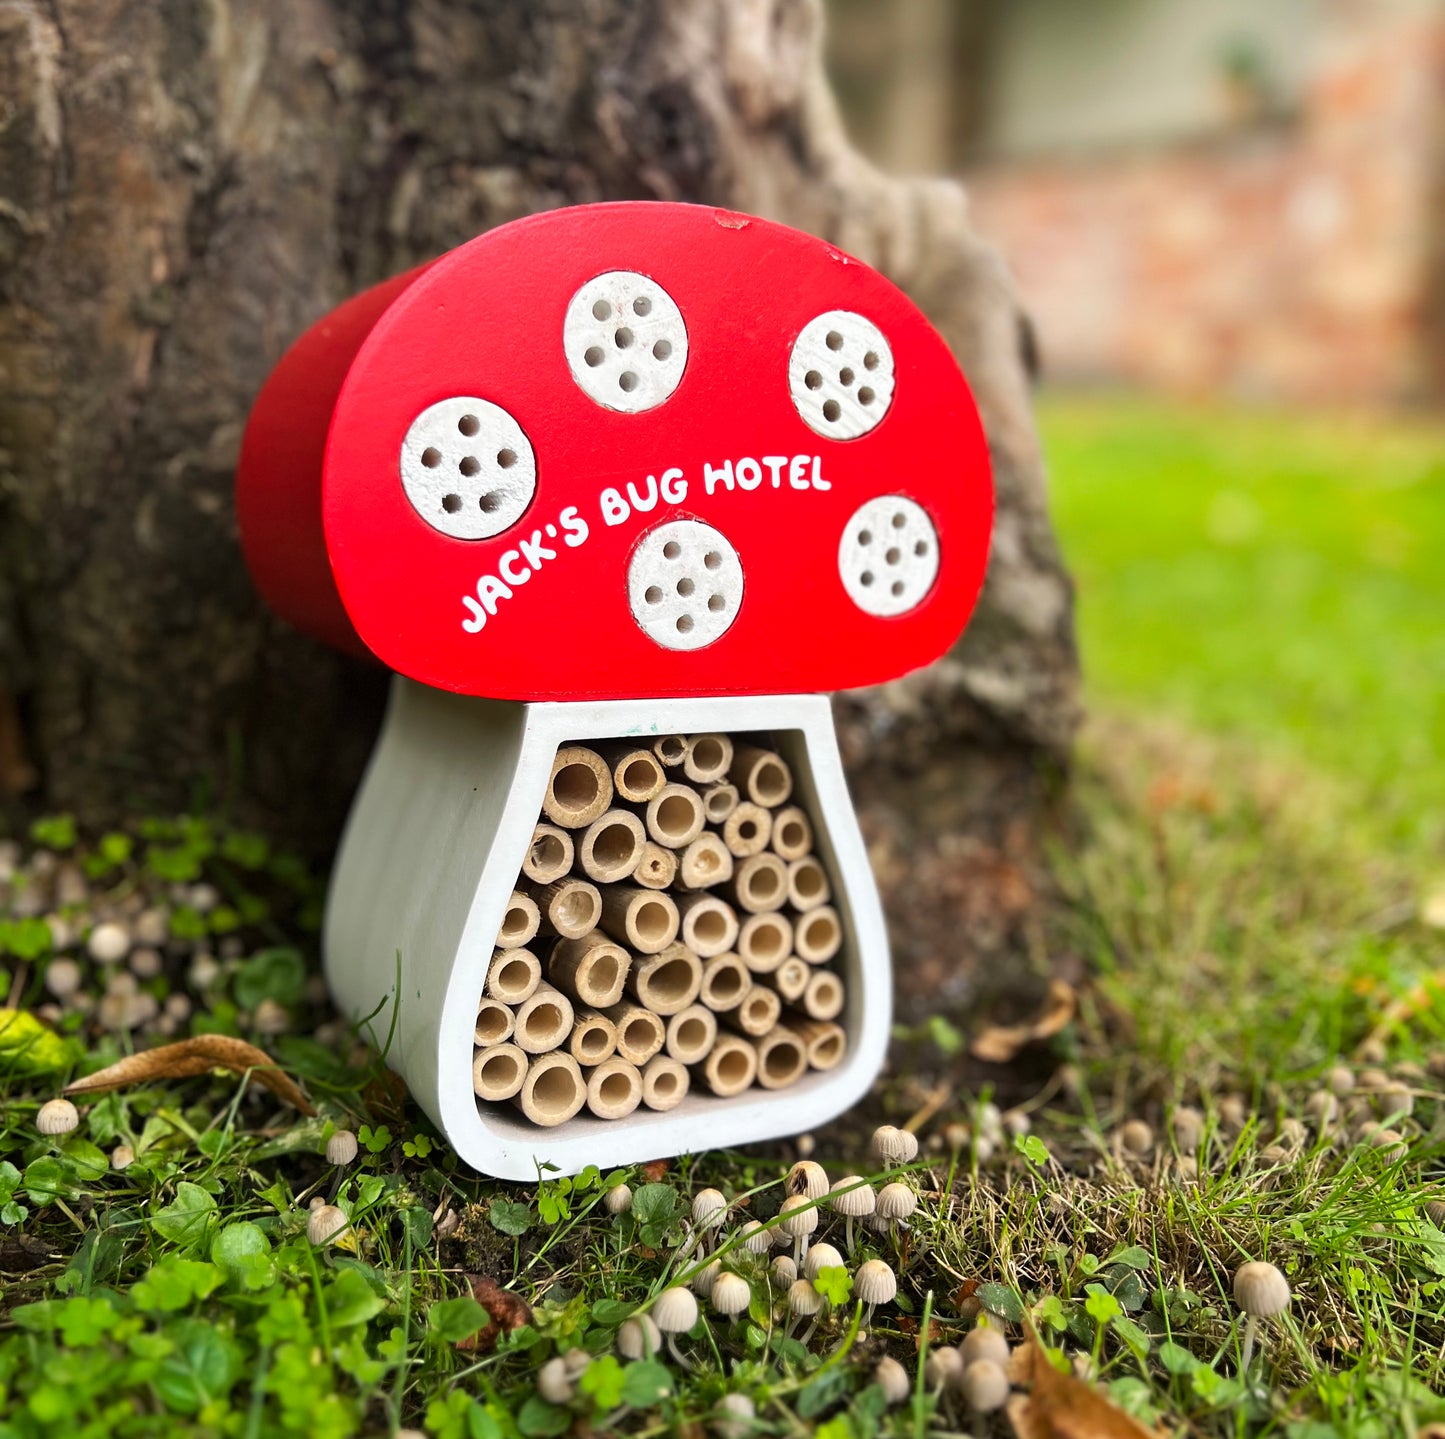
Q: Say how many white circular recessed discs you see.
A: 5